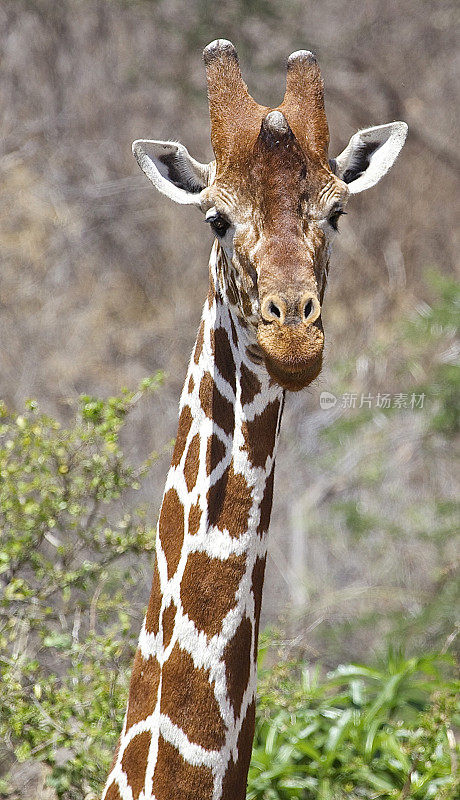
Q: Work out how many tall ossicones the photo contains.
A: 2